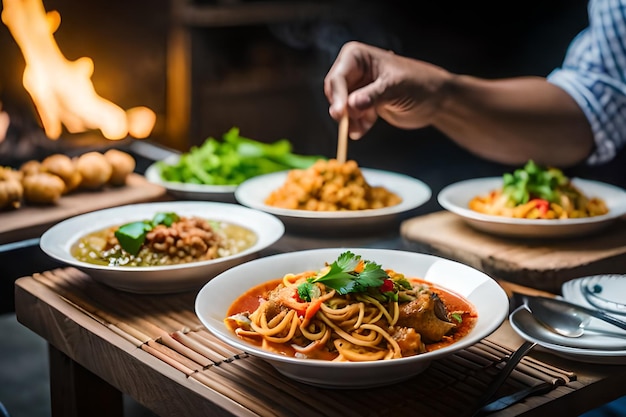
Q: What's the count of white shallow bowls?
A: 5